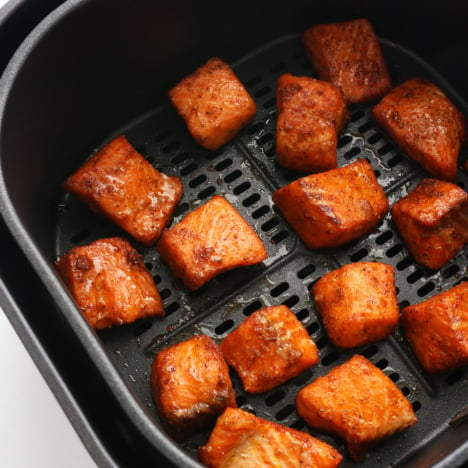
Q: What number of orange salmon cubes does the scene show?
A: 15